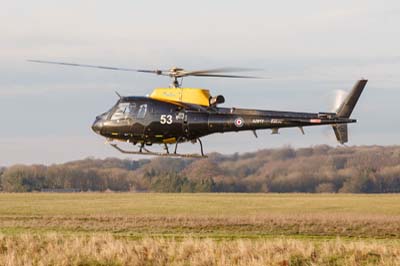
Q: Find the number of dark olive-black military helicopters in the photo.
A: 1